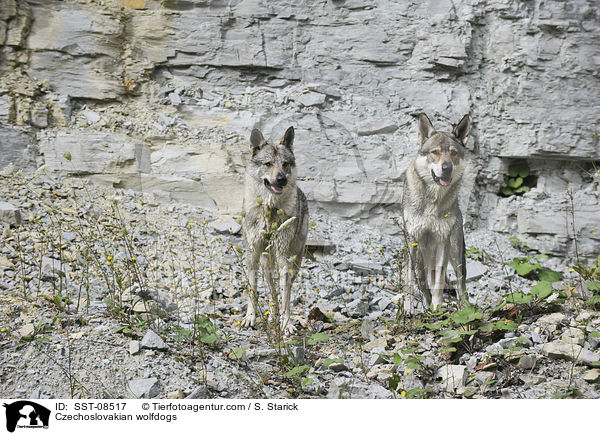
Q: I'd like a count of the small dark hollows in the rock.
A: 1